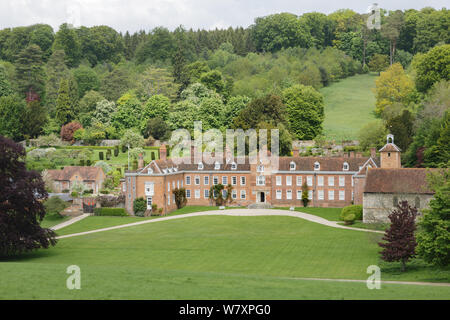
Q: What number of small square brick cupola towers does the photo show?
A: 1